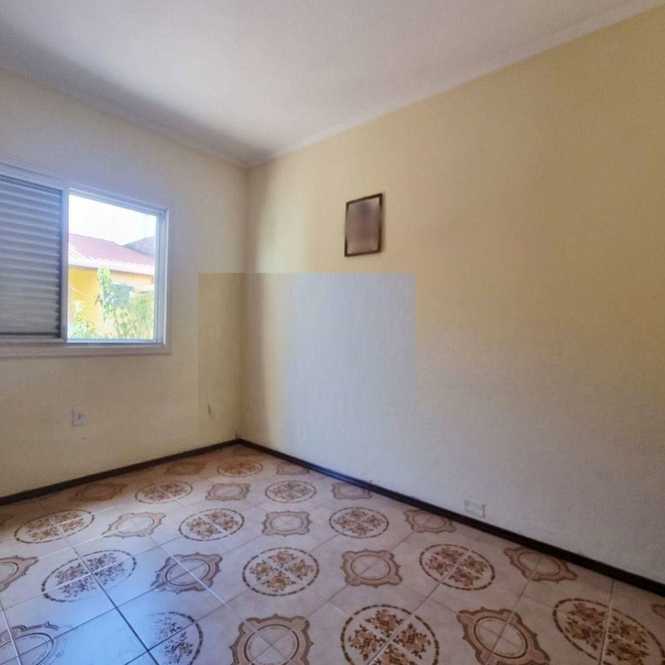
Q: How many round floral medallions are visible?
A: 12